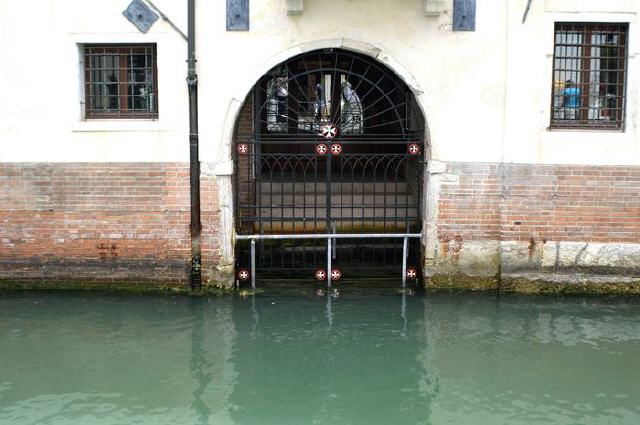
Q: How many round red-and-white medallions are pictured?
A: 9